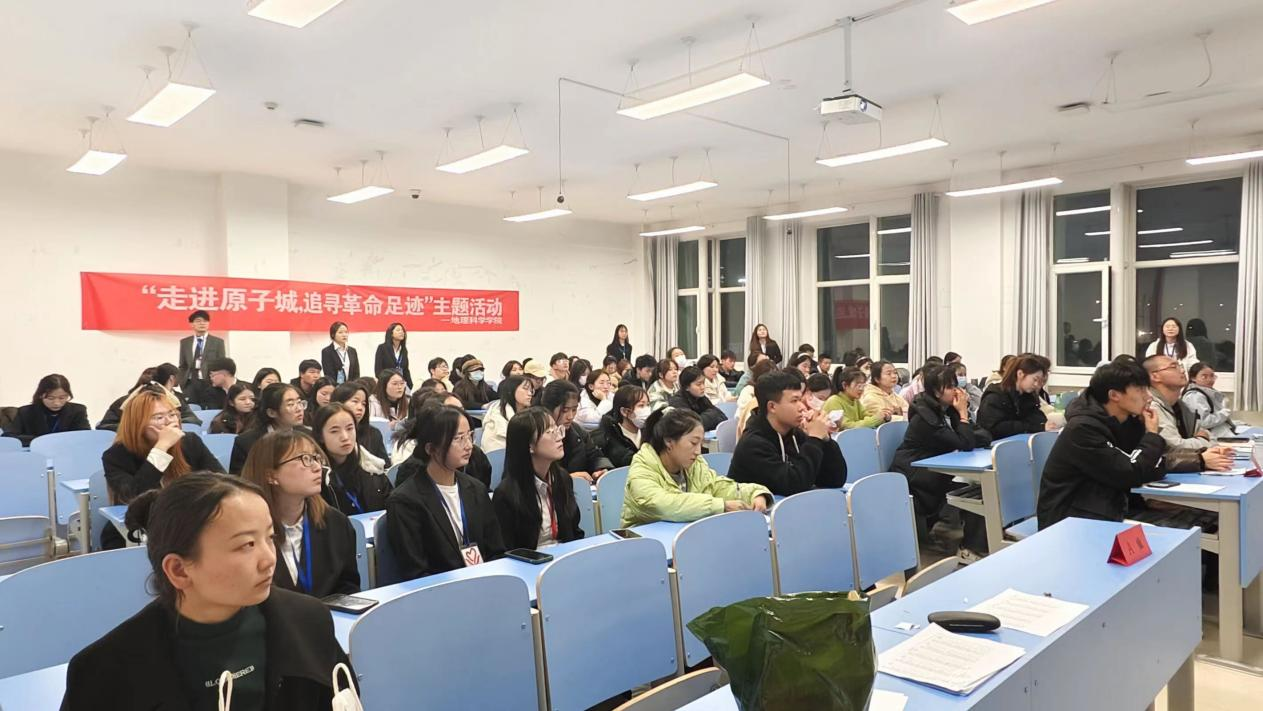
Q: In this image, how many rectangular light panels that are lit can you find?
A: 14